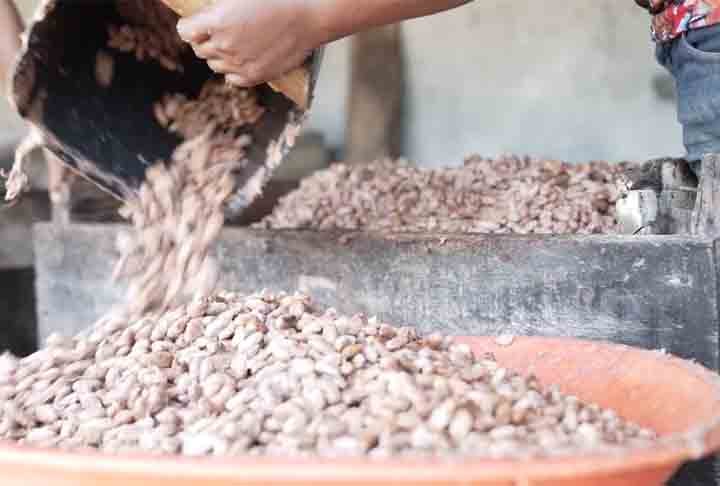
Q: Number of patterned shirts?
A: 1